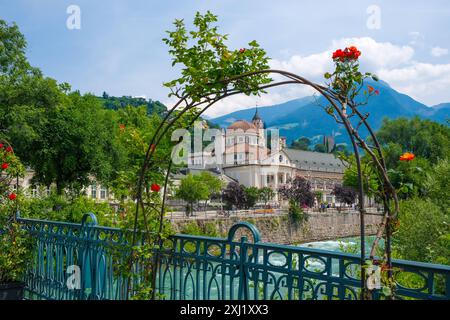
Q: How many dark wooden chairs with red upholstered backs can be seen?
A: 0